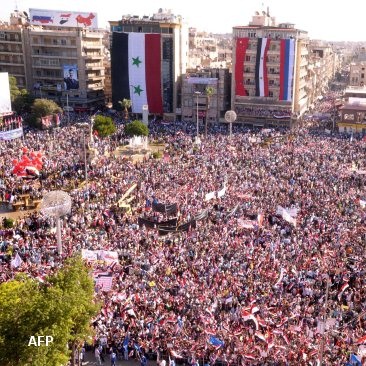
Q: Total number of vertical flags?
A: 4